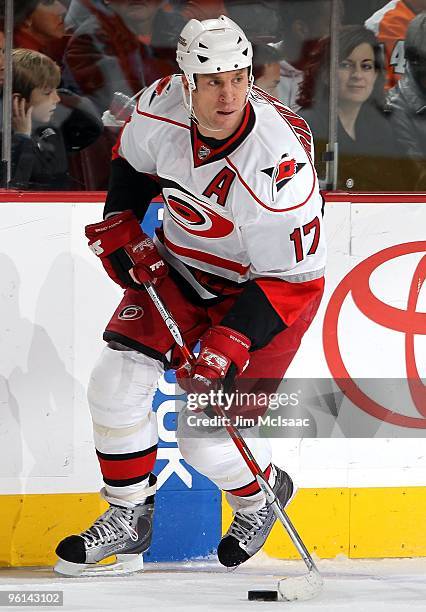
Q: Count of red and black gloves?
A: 2